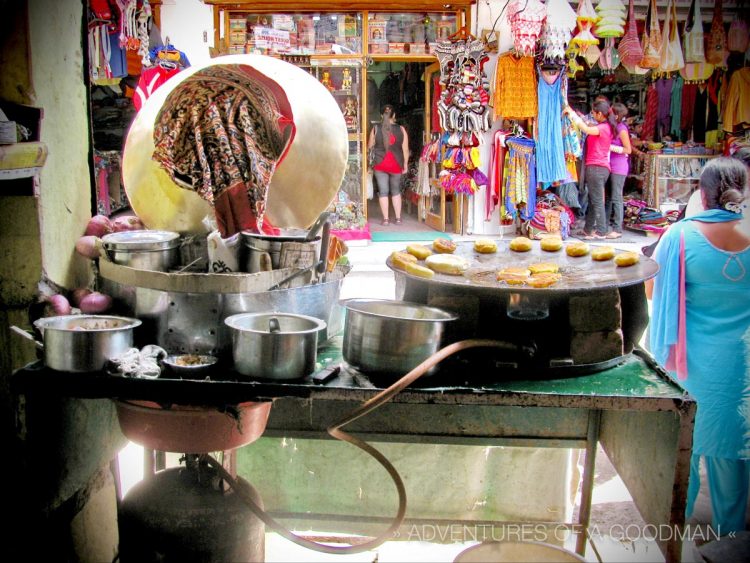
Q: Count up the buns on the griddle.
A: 14